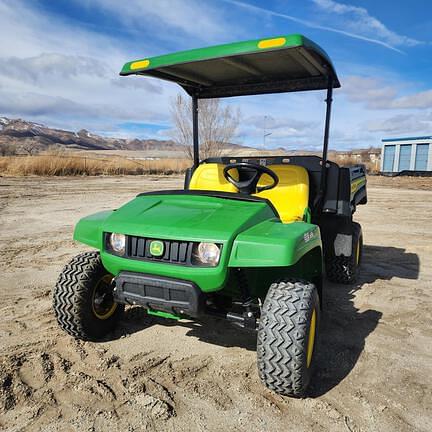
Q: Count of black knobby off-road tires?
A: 3